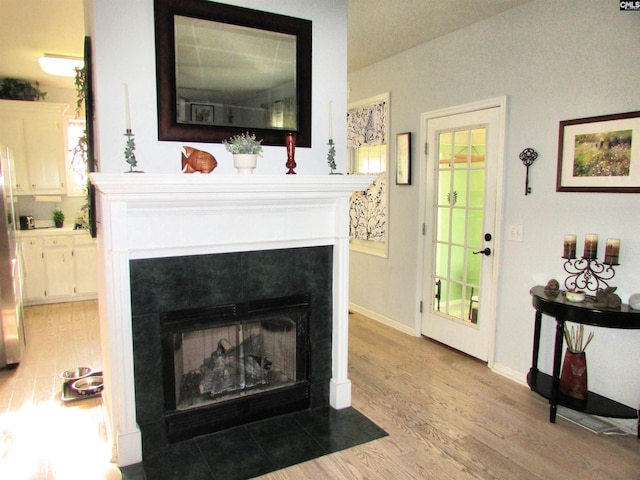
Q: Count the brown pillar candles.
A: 3